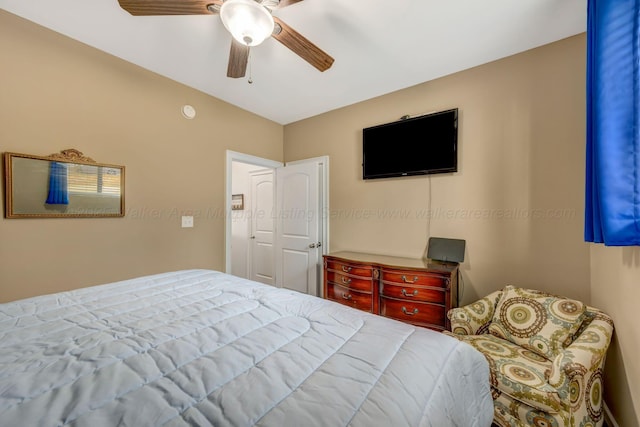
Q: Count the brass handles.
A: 6